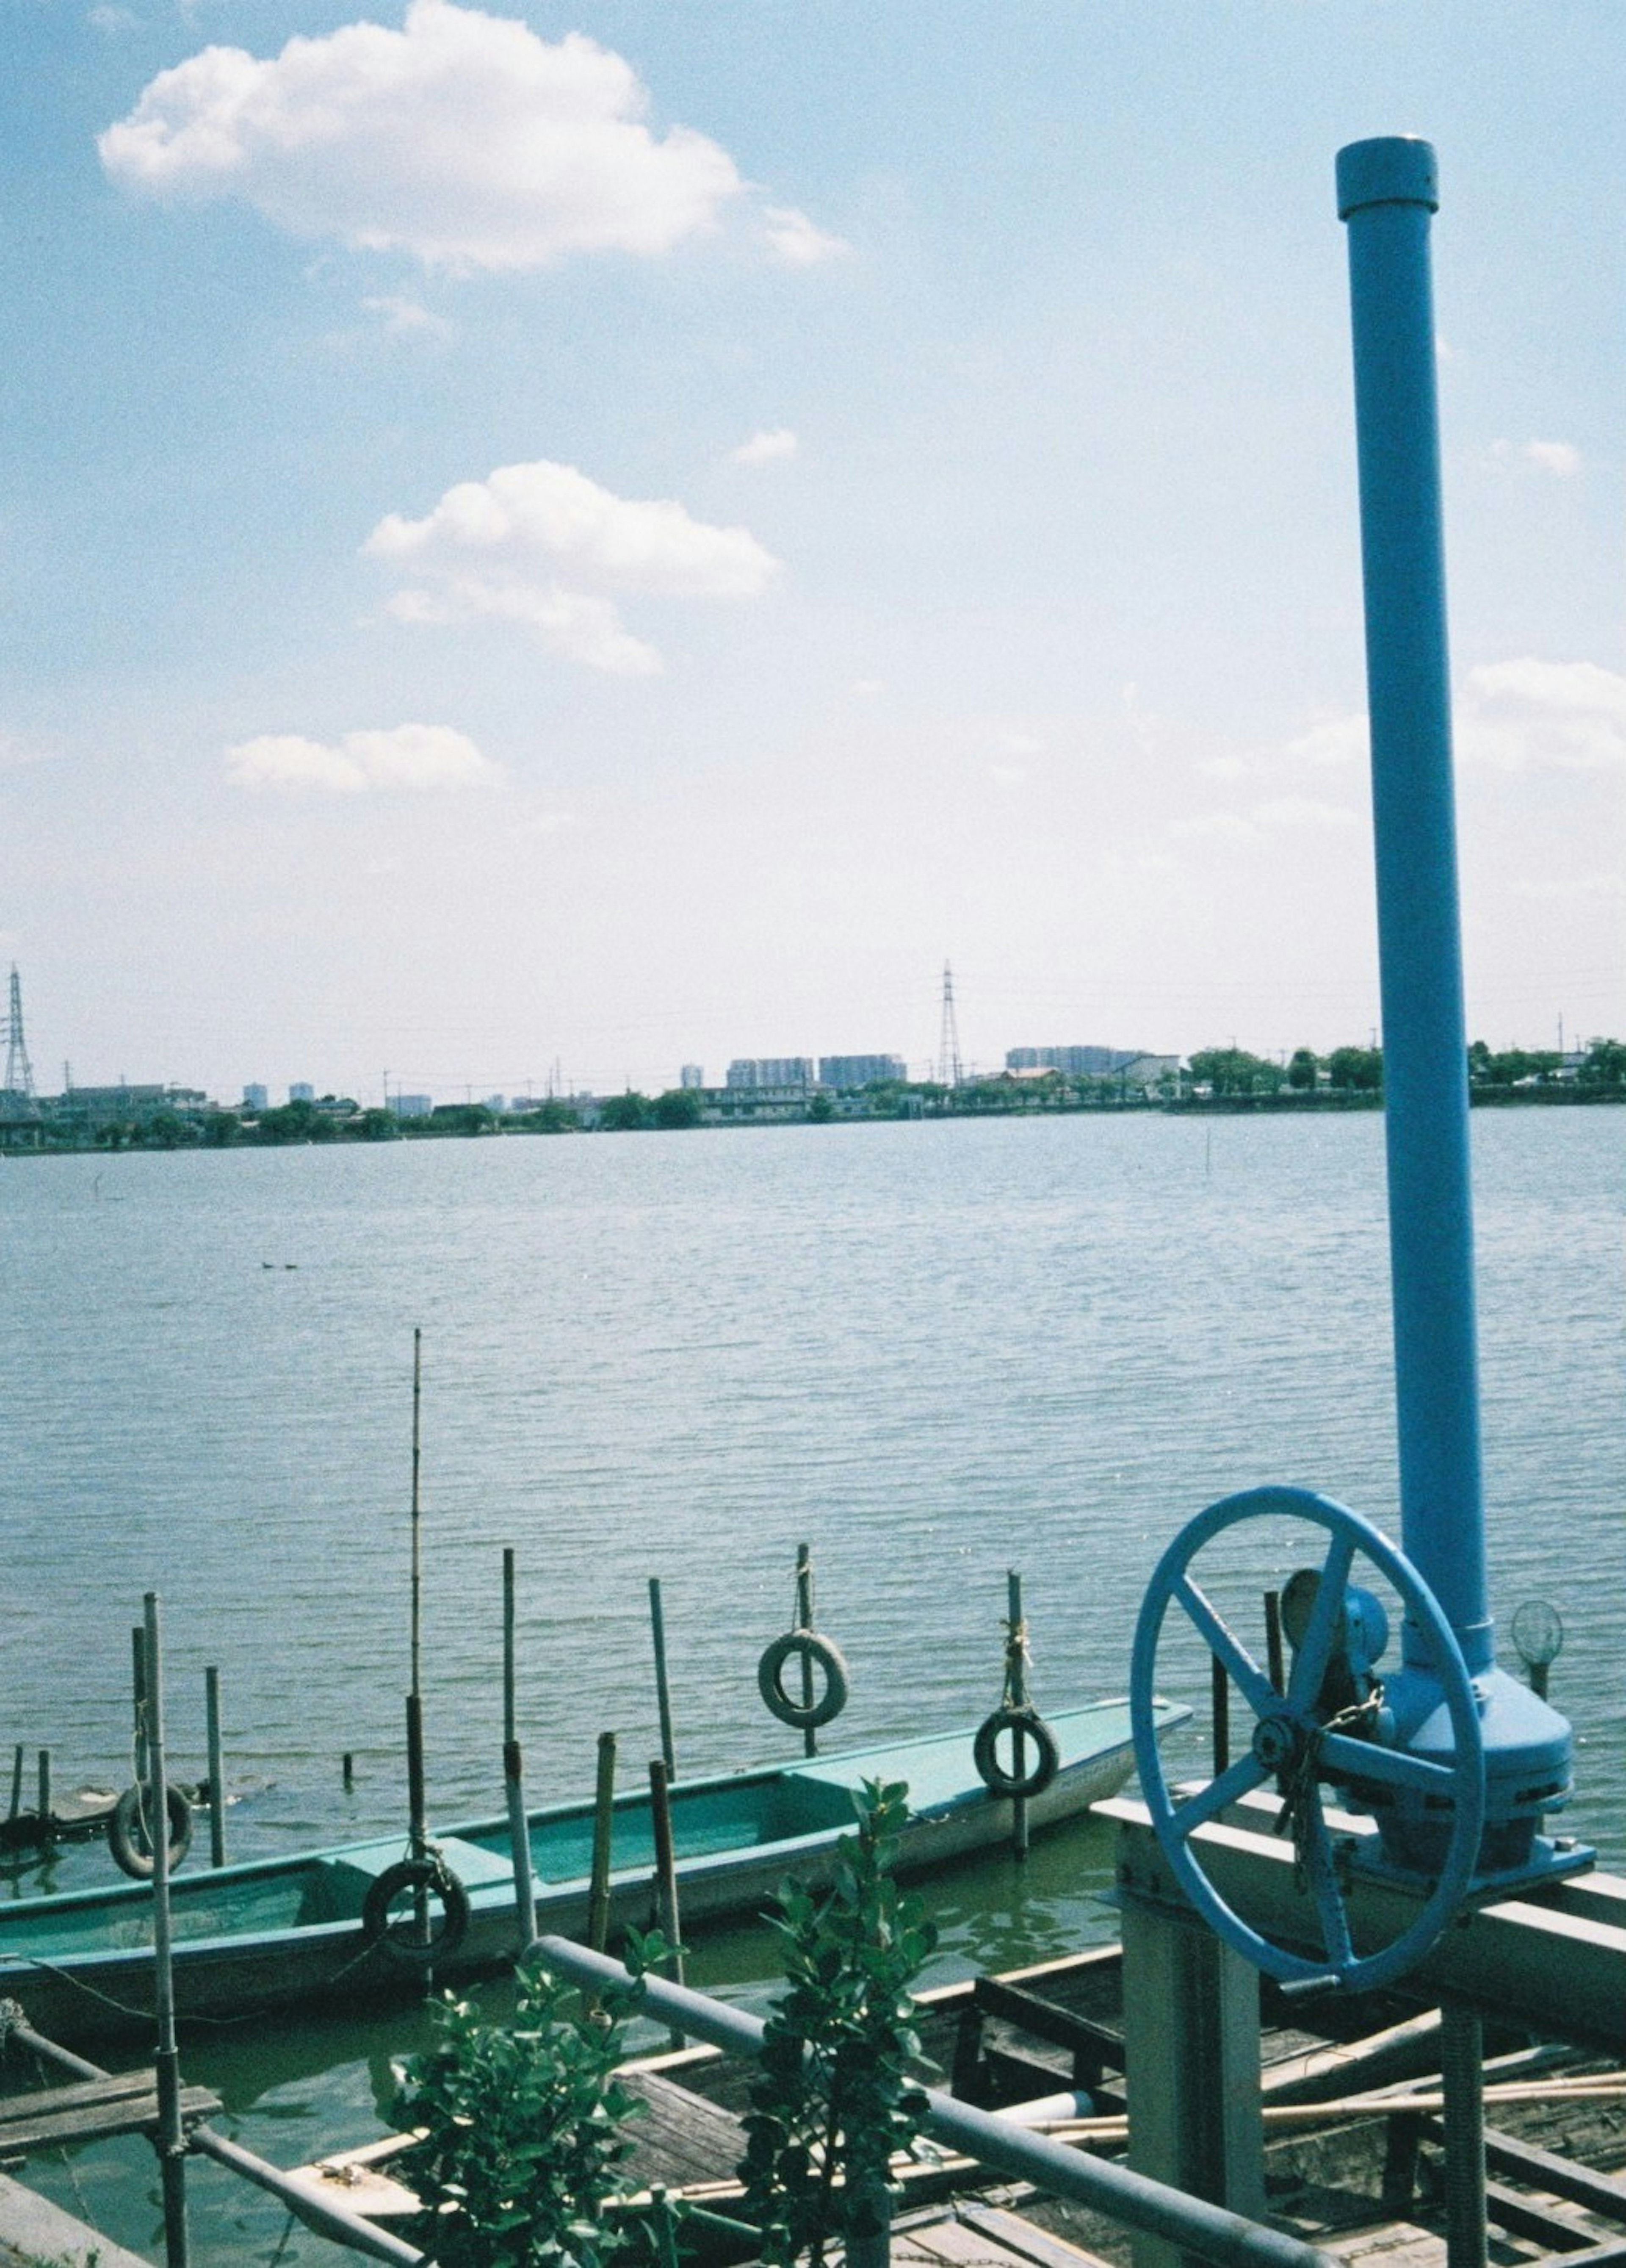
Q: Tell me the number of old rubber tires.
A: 4